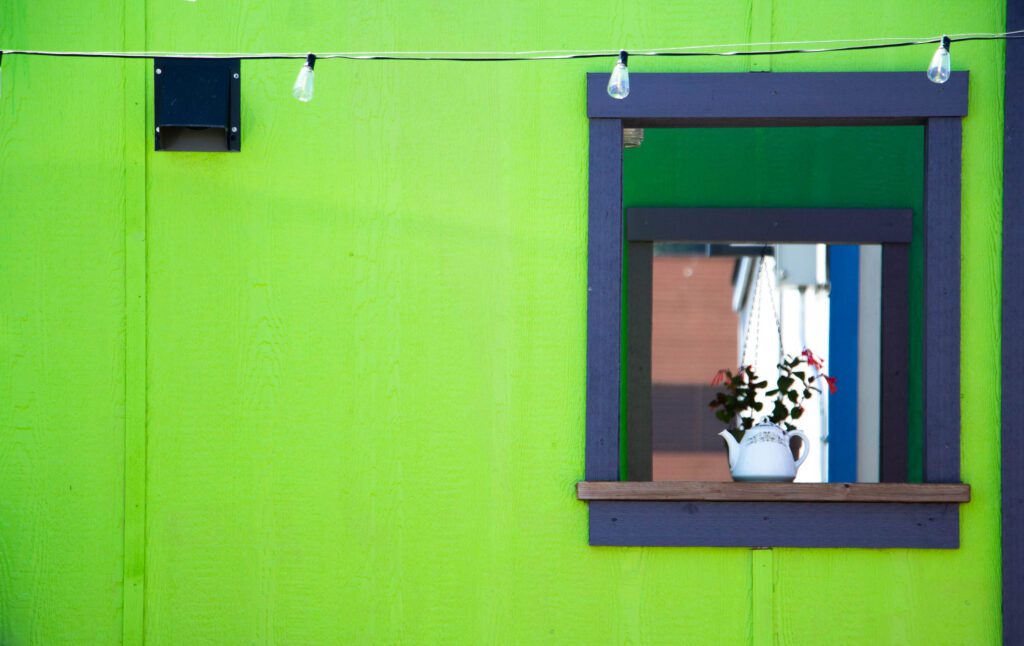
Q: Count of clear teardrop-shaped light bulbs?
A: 3